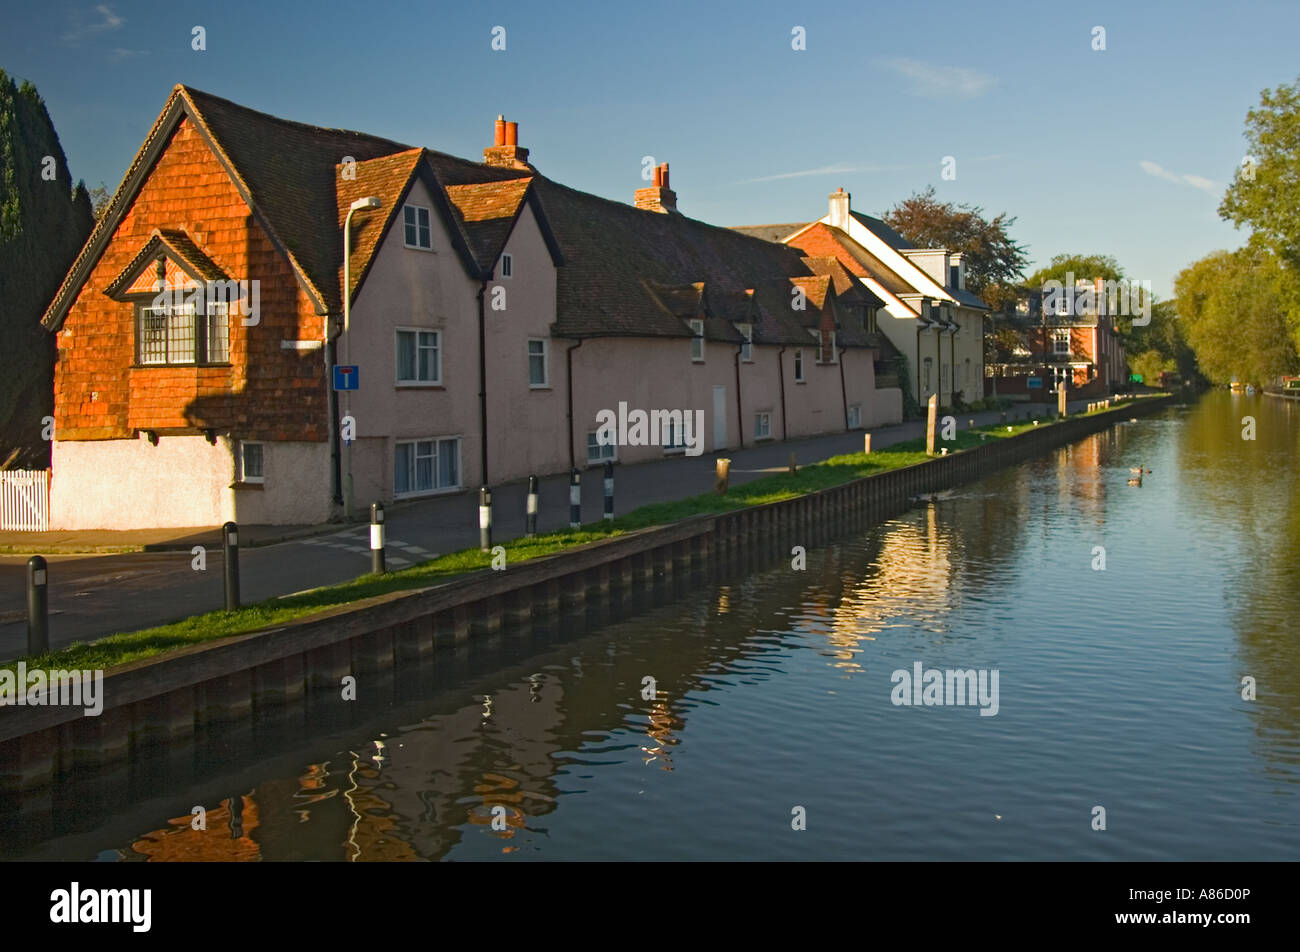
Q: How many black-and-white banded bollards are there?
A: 5